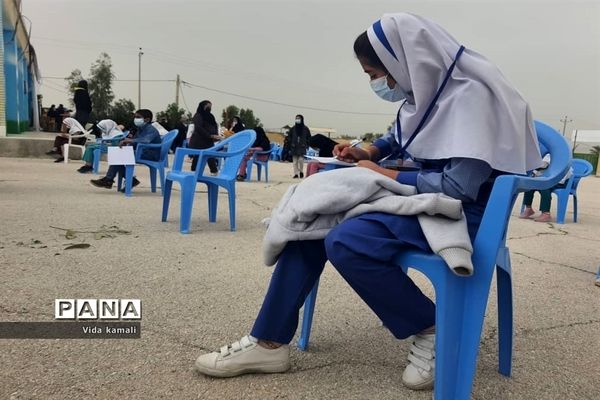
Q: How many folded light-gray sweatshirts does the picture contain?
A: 1